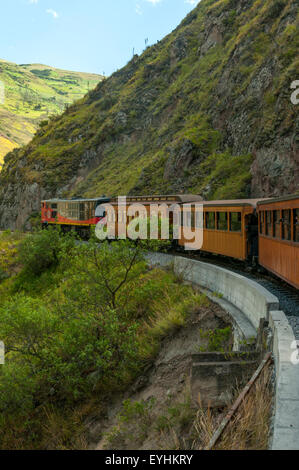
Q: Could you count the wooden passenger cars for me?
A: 3